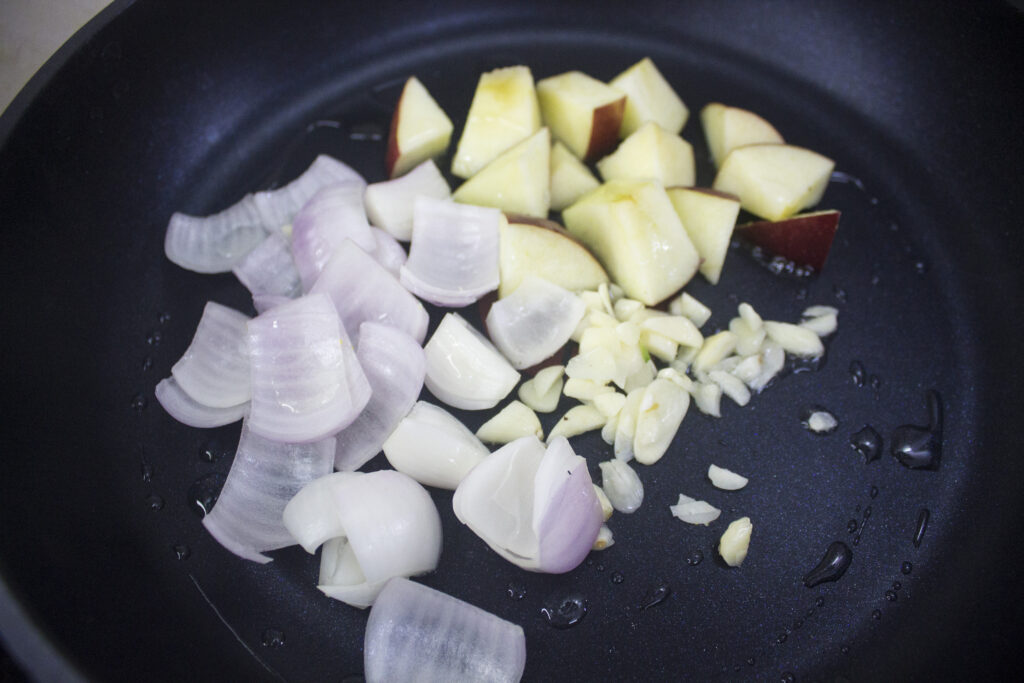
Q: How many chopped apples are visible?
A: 13